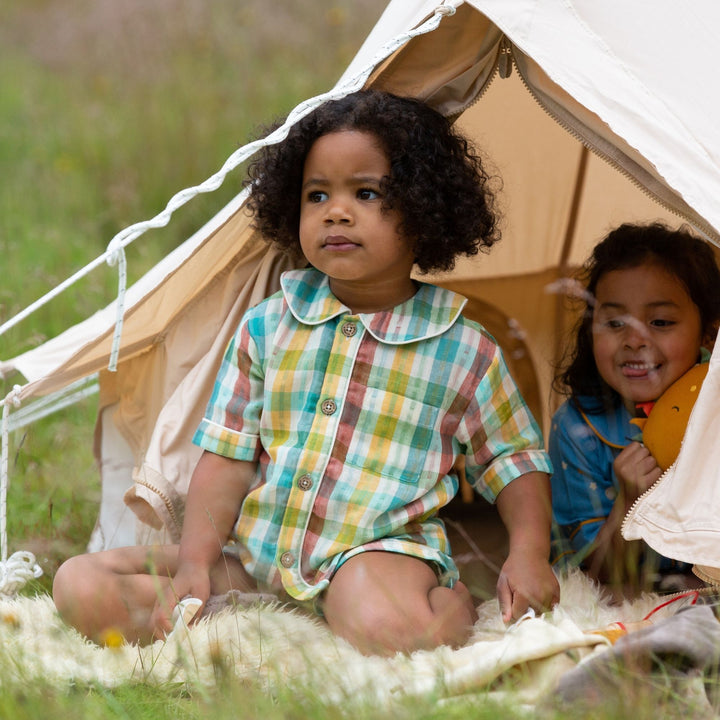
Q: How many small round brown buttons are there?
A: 4